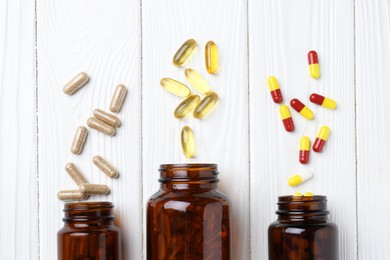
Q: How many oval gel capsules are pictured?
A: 7